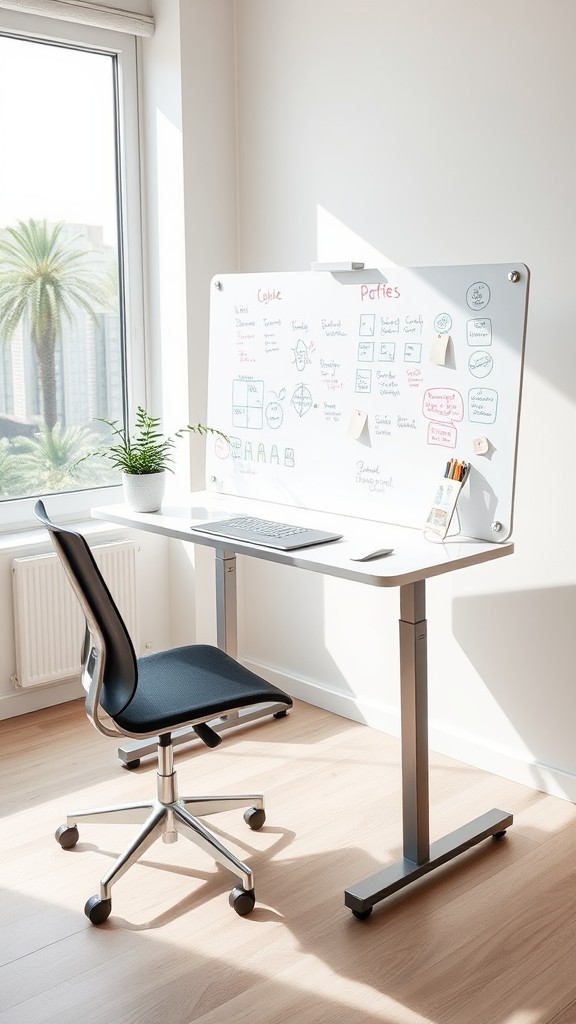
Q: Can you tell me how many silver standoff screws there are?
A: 4